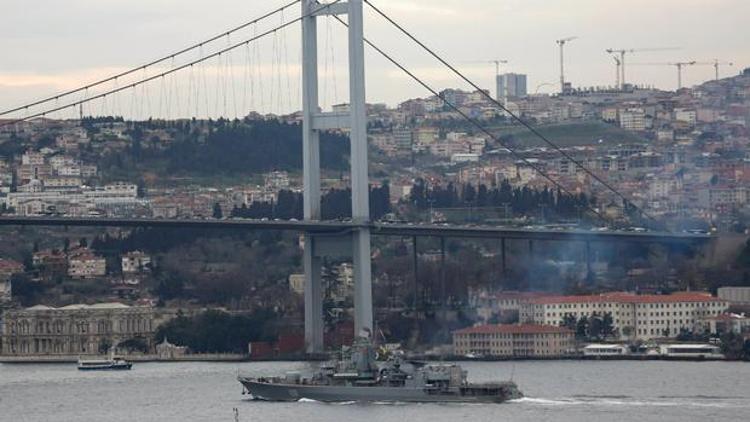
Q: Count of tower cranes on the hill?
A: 6